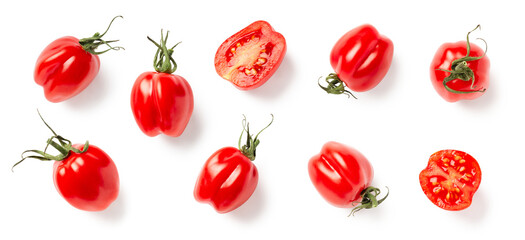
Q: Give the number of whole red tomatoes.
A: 7